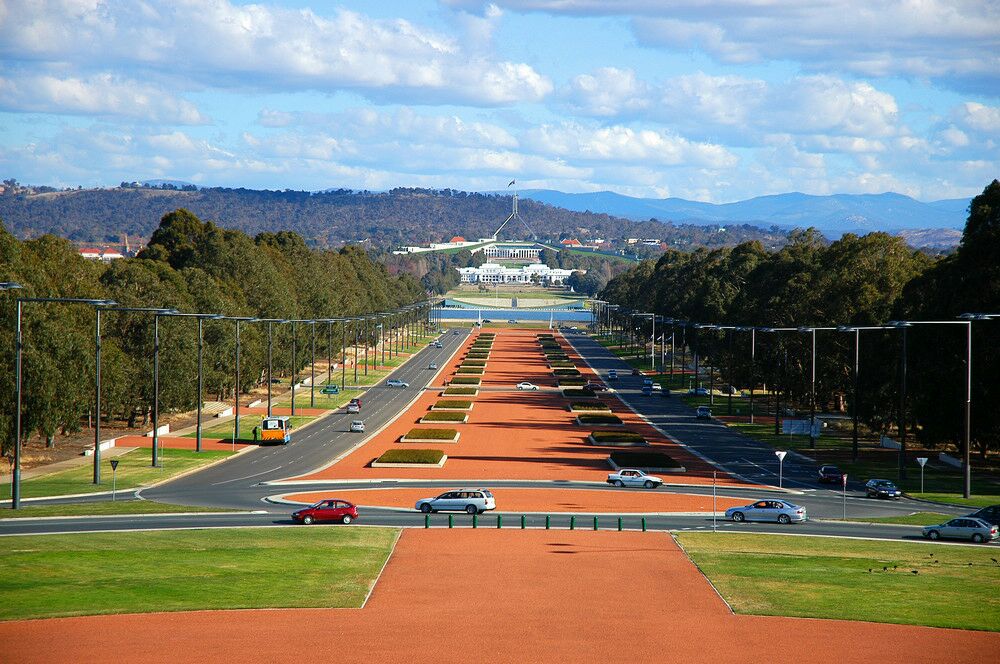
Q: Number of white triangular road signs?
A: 2